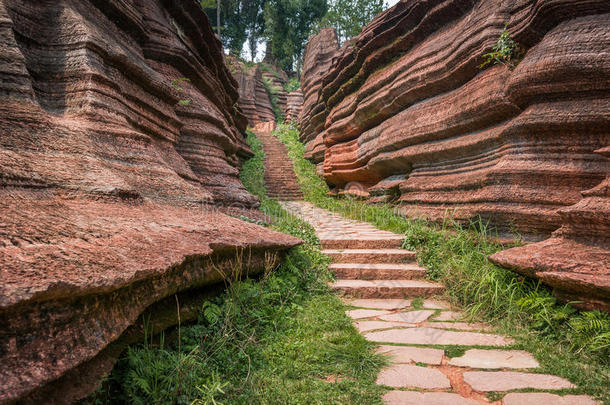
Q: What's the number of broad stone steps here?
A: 4